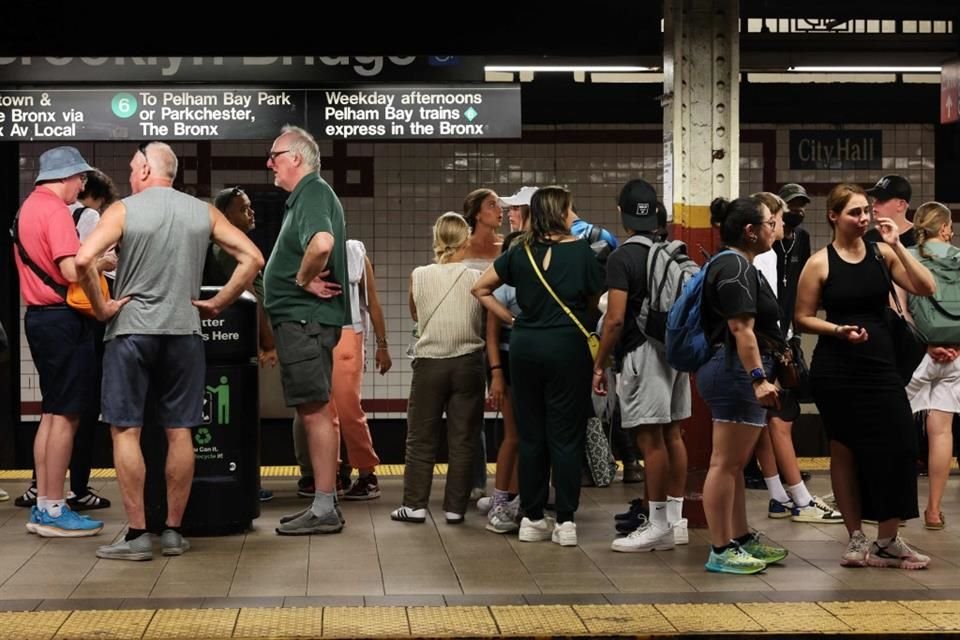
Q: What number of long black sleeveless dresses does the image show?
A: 1